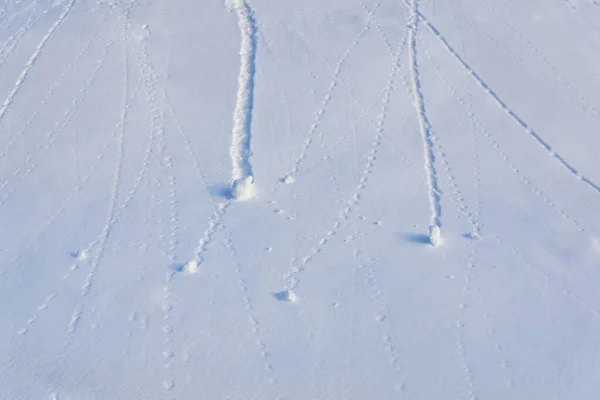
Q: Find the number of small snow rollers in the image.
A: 5